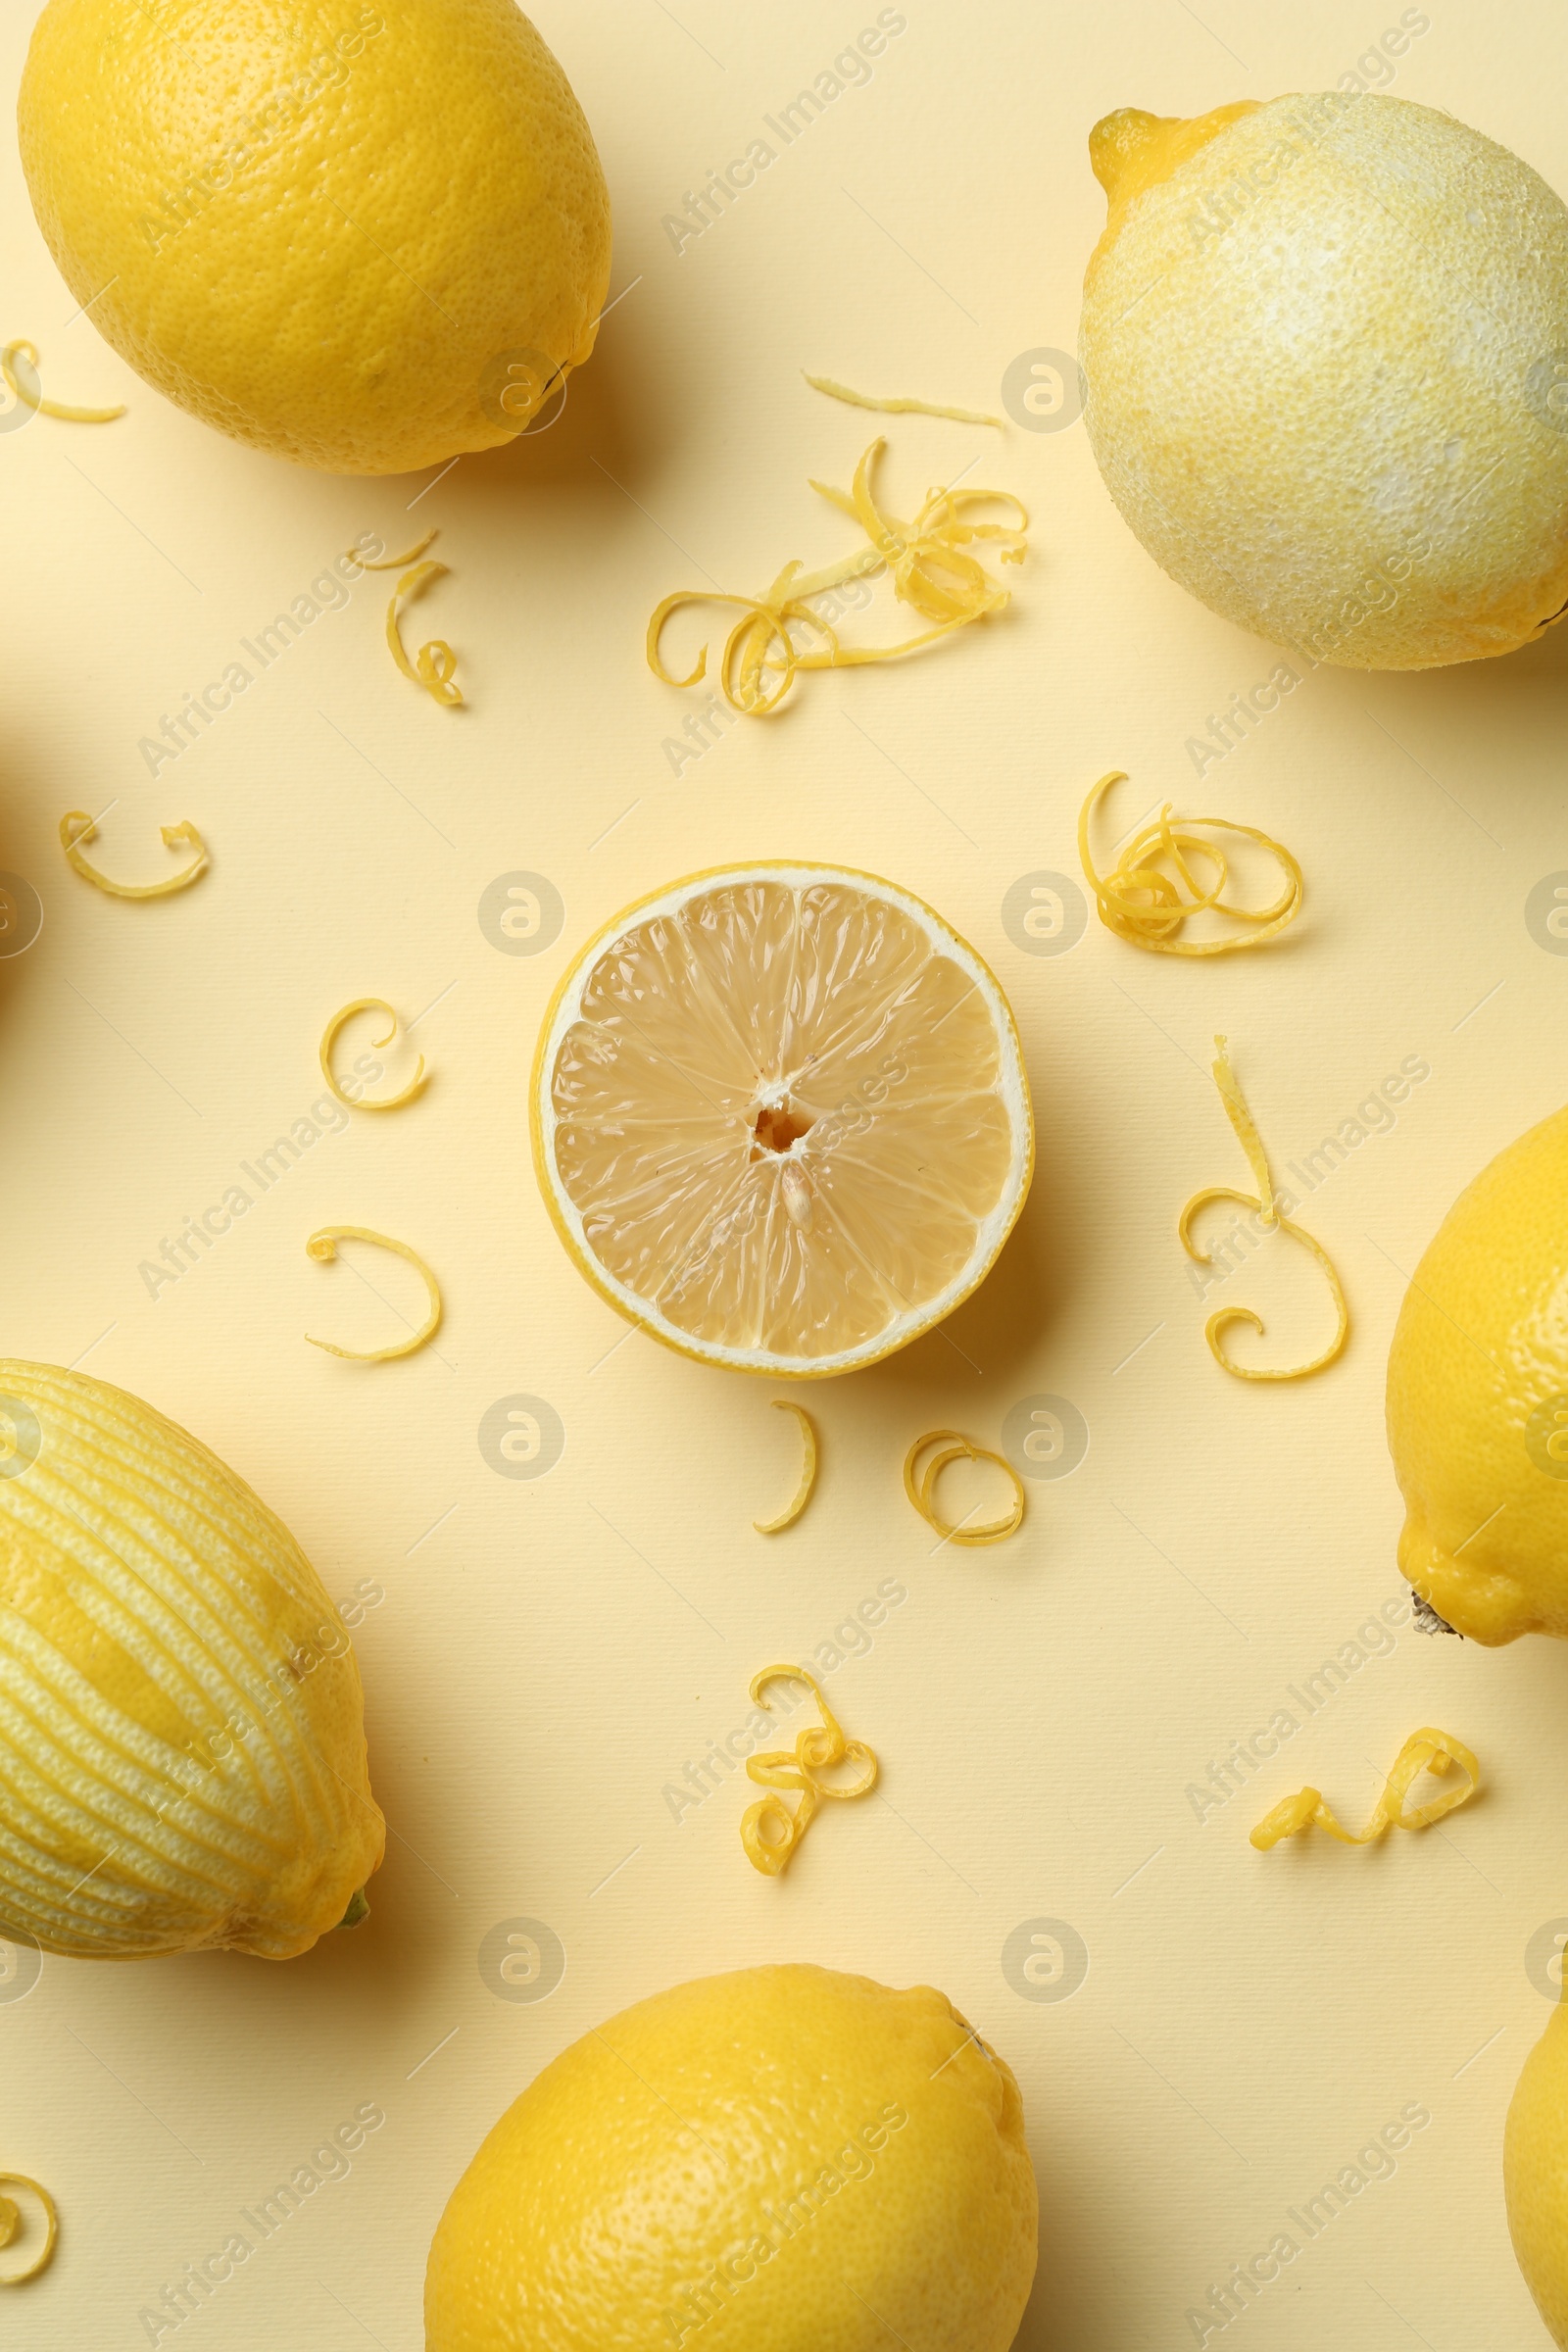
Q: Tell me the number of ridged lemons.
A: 1